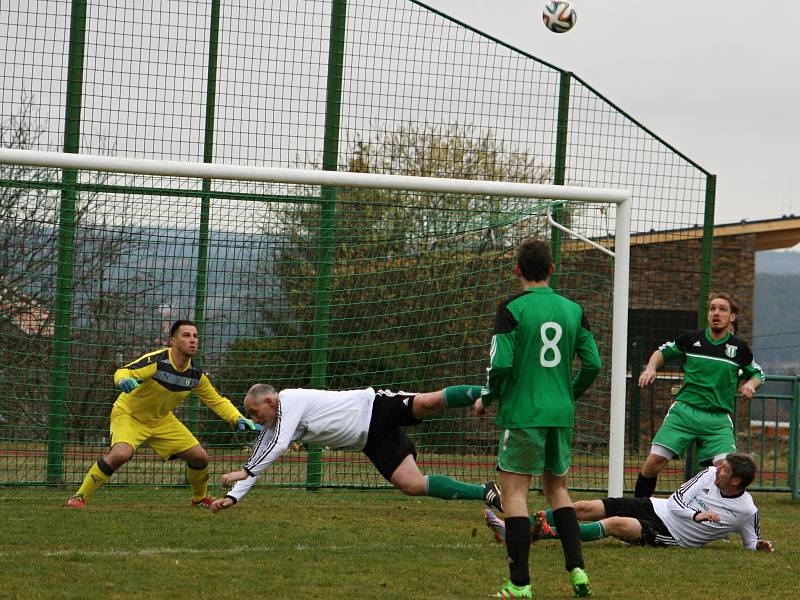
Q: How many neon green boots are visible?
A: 2